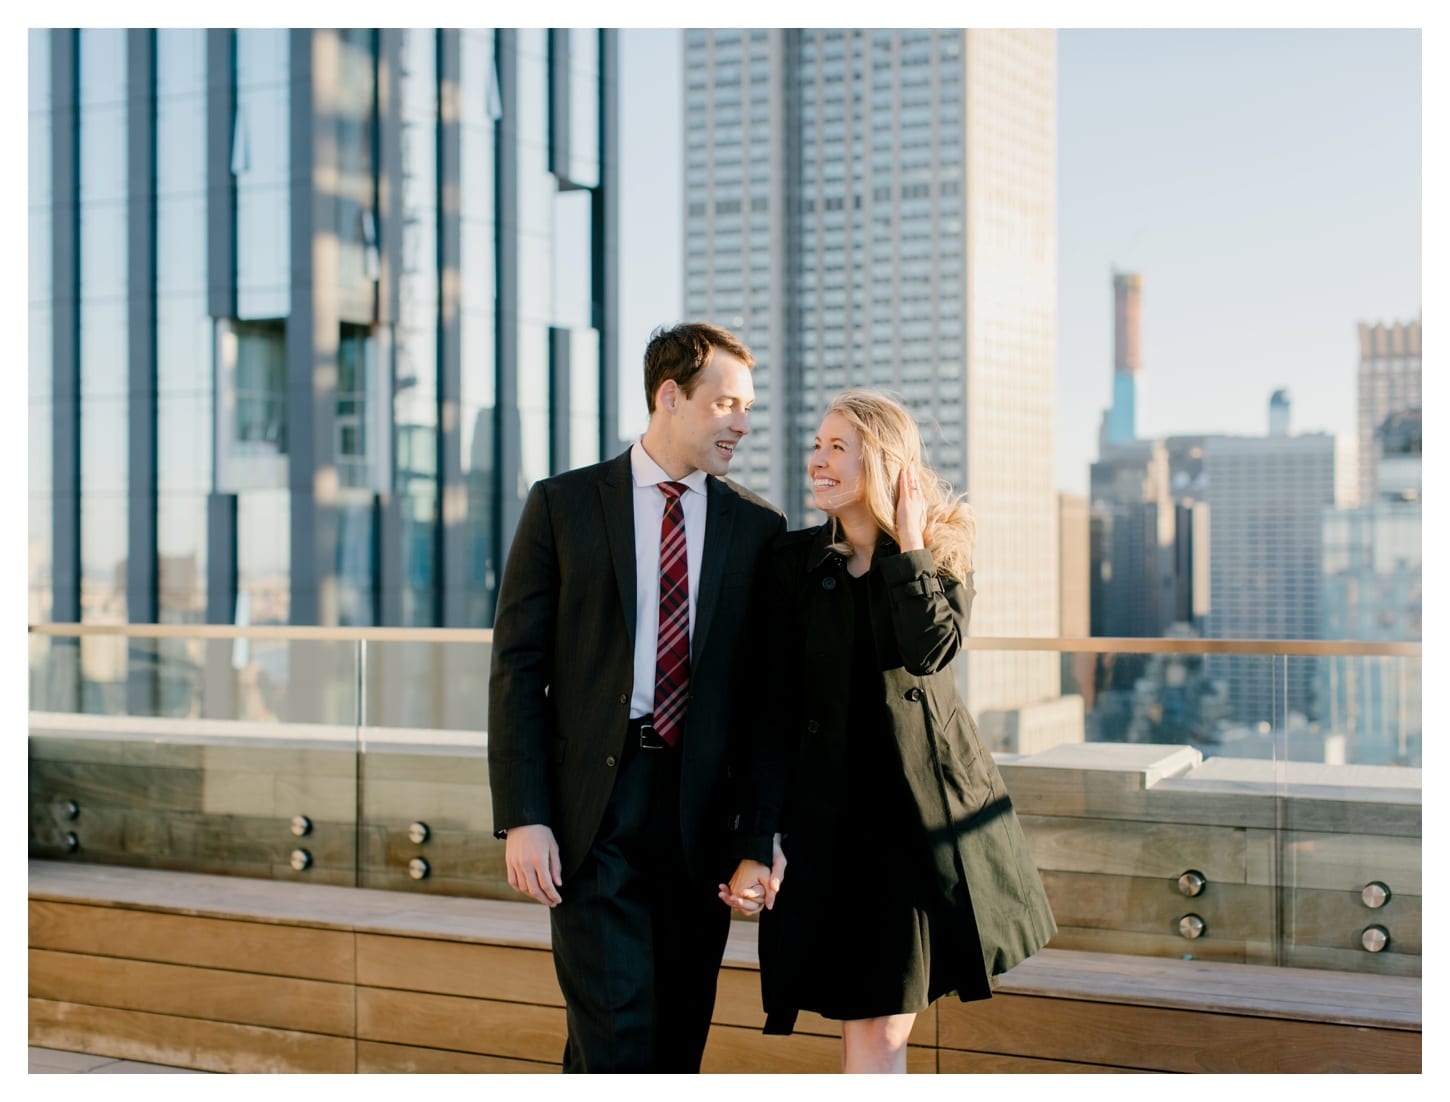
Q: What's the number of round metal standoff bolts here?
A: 10